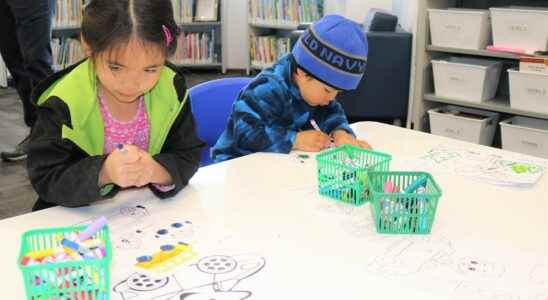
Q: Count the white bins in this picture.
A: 6